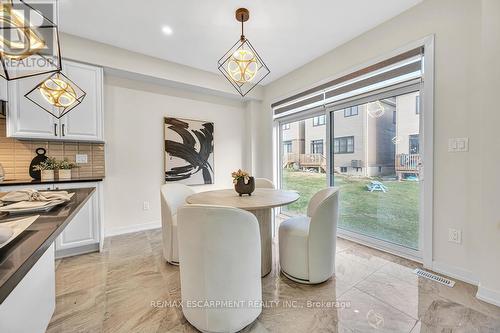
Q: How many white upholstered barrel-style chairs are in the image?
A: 4